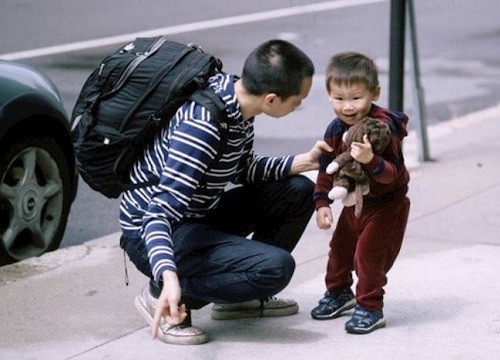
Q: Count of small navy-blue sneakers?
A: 2